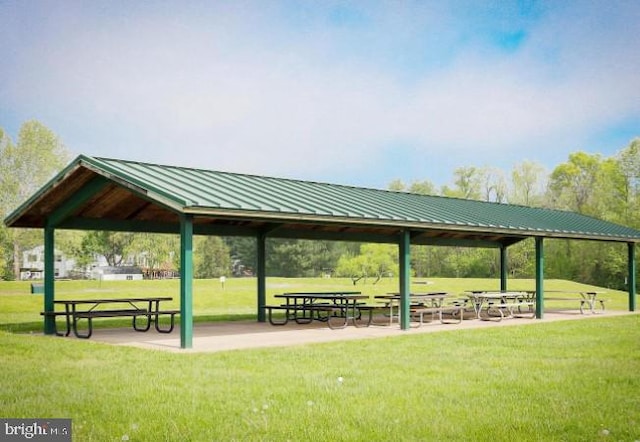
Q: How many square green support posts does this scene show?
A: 7